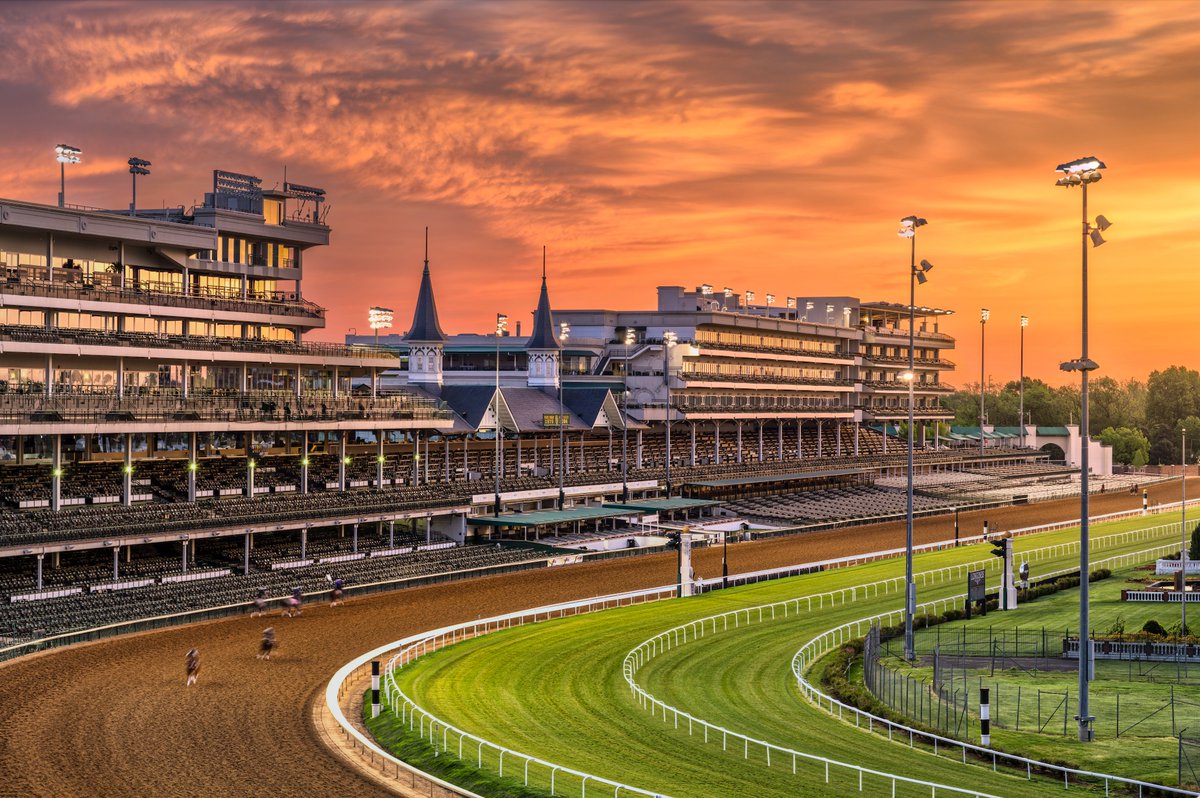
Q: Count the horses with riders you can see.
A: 5